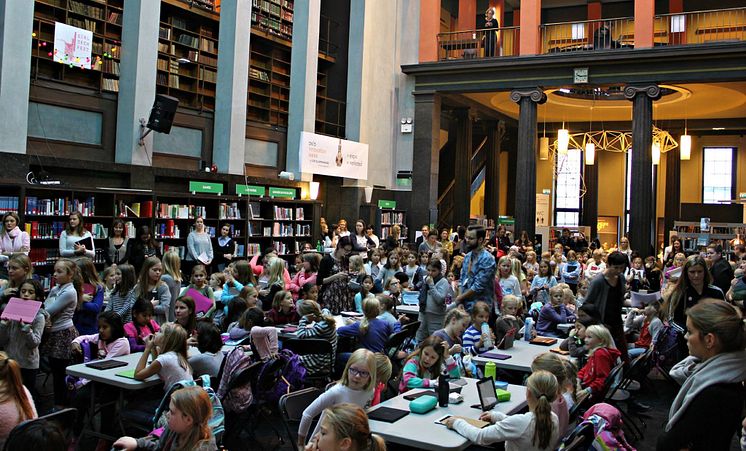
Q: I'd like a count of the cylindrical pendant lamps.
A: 5